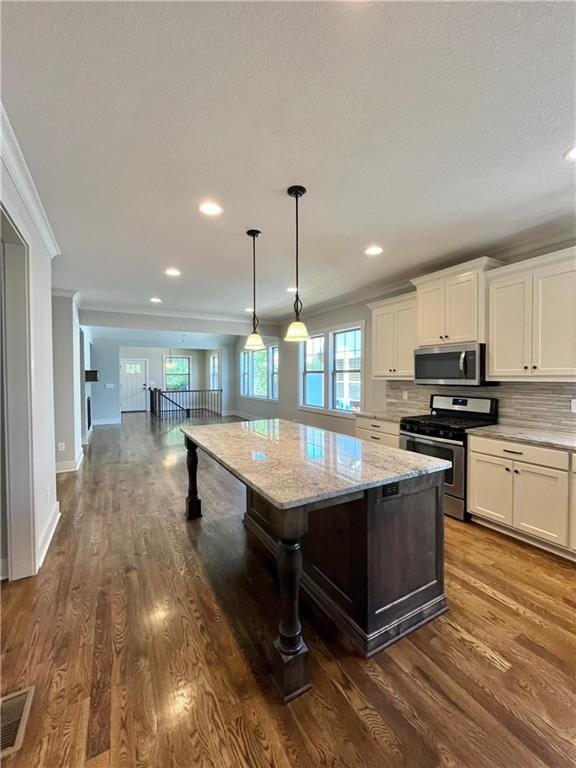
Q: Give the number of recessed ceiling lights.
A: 7